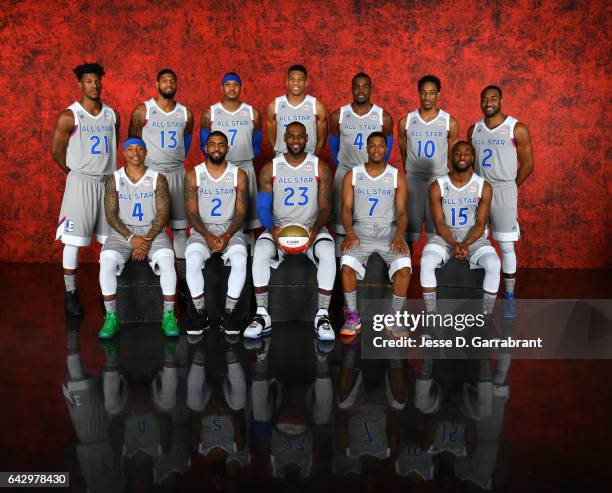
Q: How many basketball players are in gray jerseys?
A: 12